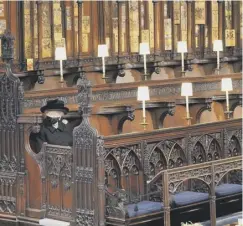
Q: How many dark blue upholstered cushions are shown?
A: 3